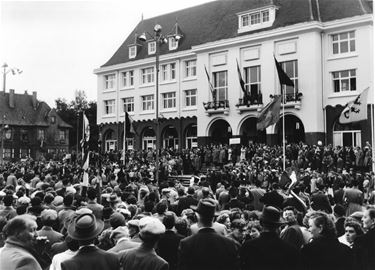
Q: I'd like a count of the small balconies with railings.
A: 3